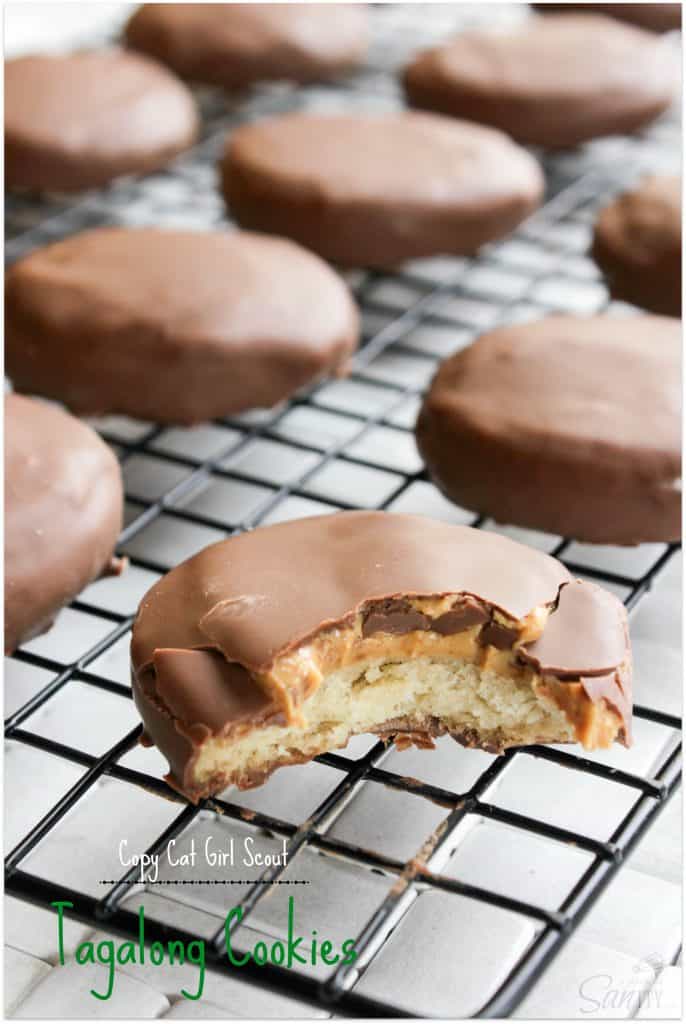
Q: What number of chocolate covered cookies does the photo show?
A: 10